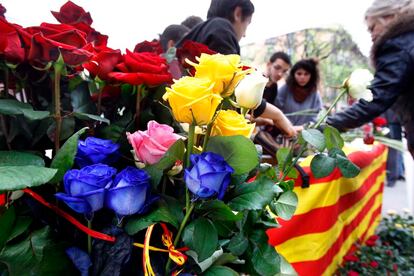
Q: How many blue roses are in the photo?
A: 4